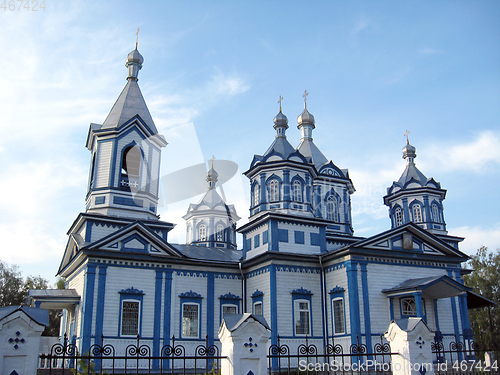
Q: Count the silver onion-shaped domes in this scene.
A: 5